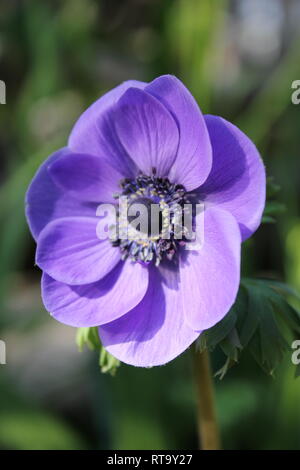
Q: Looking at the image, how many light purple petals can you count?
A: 10